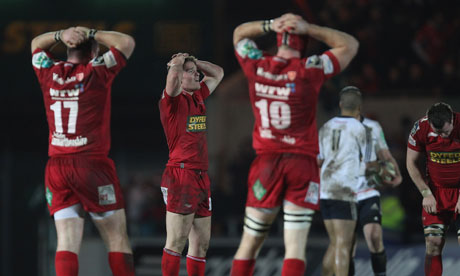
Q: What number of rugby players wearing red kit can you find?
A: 4